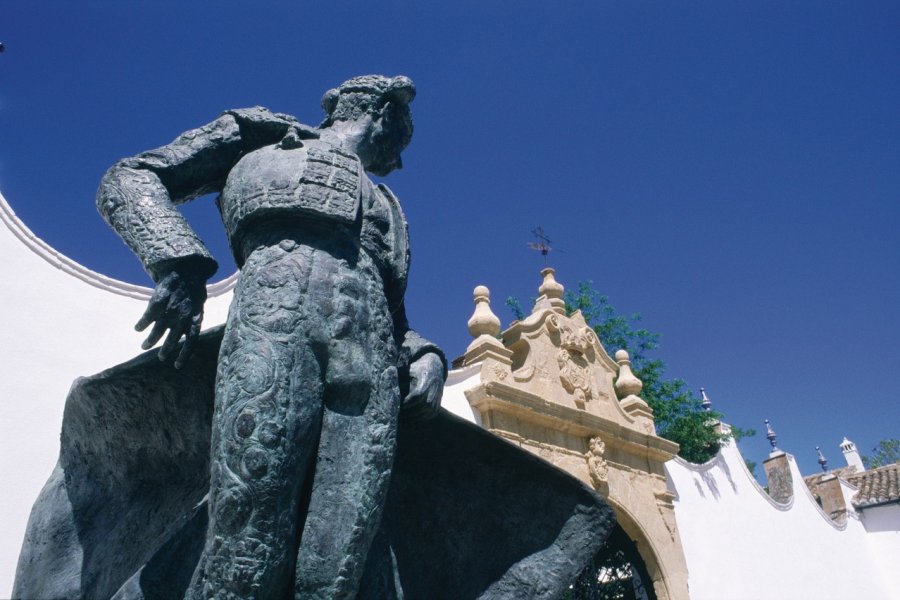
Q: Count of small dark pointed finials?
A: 3